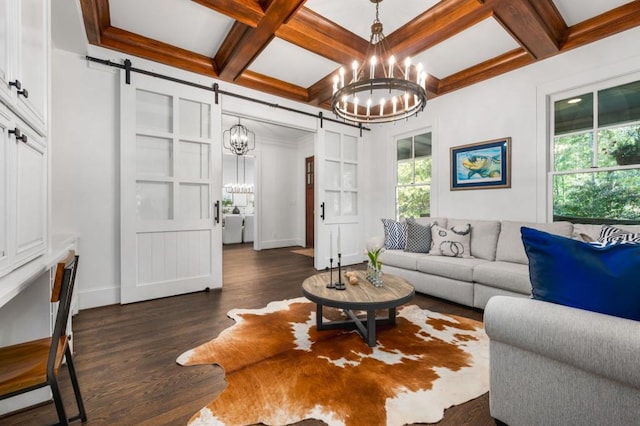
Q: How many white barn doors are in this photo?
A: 2